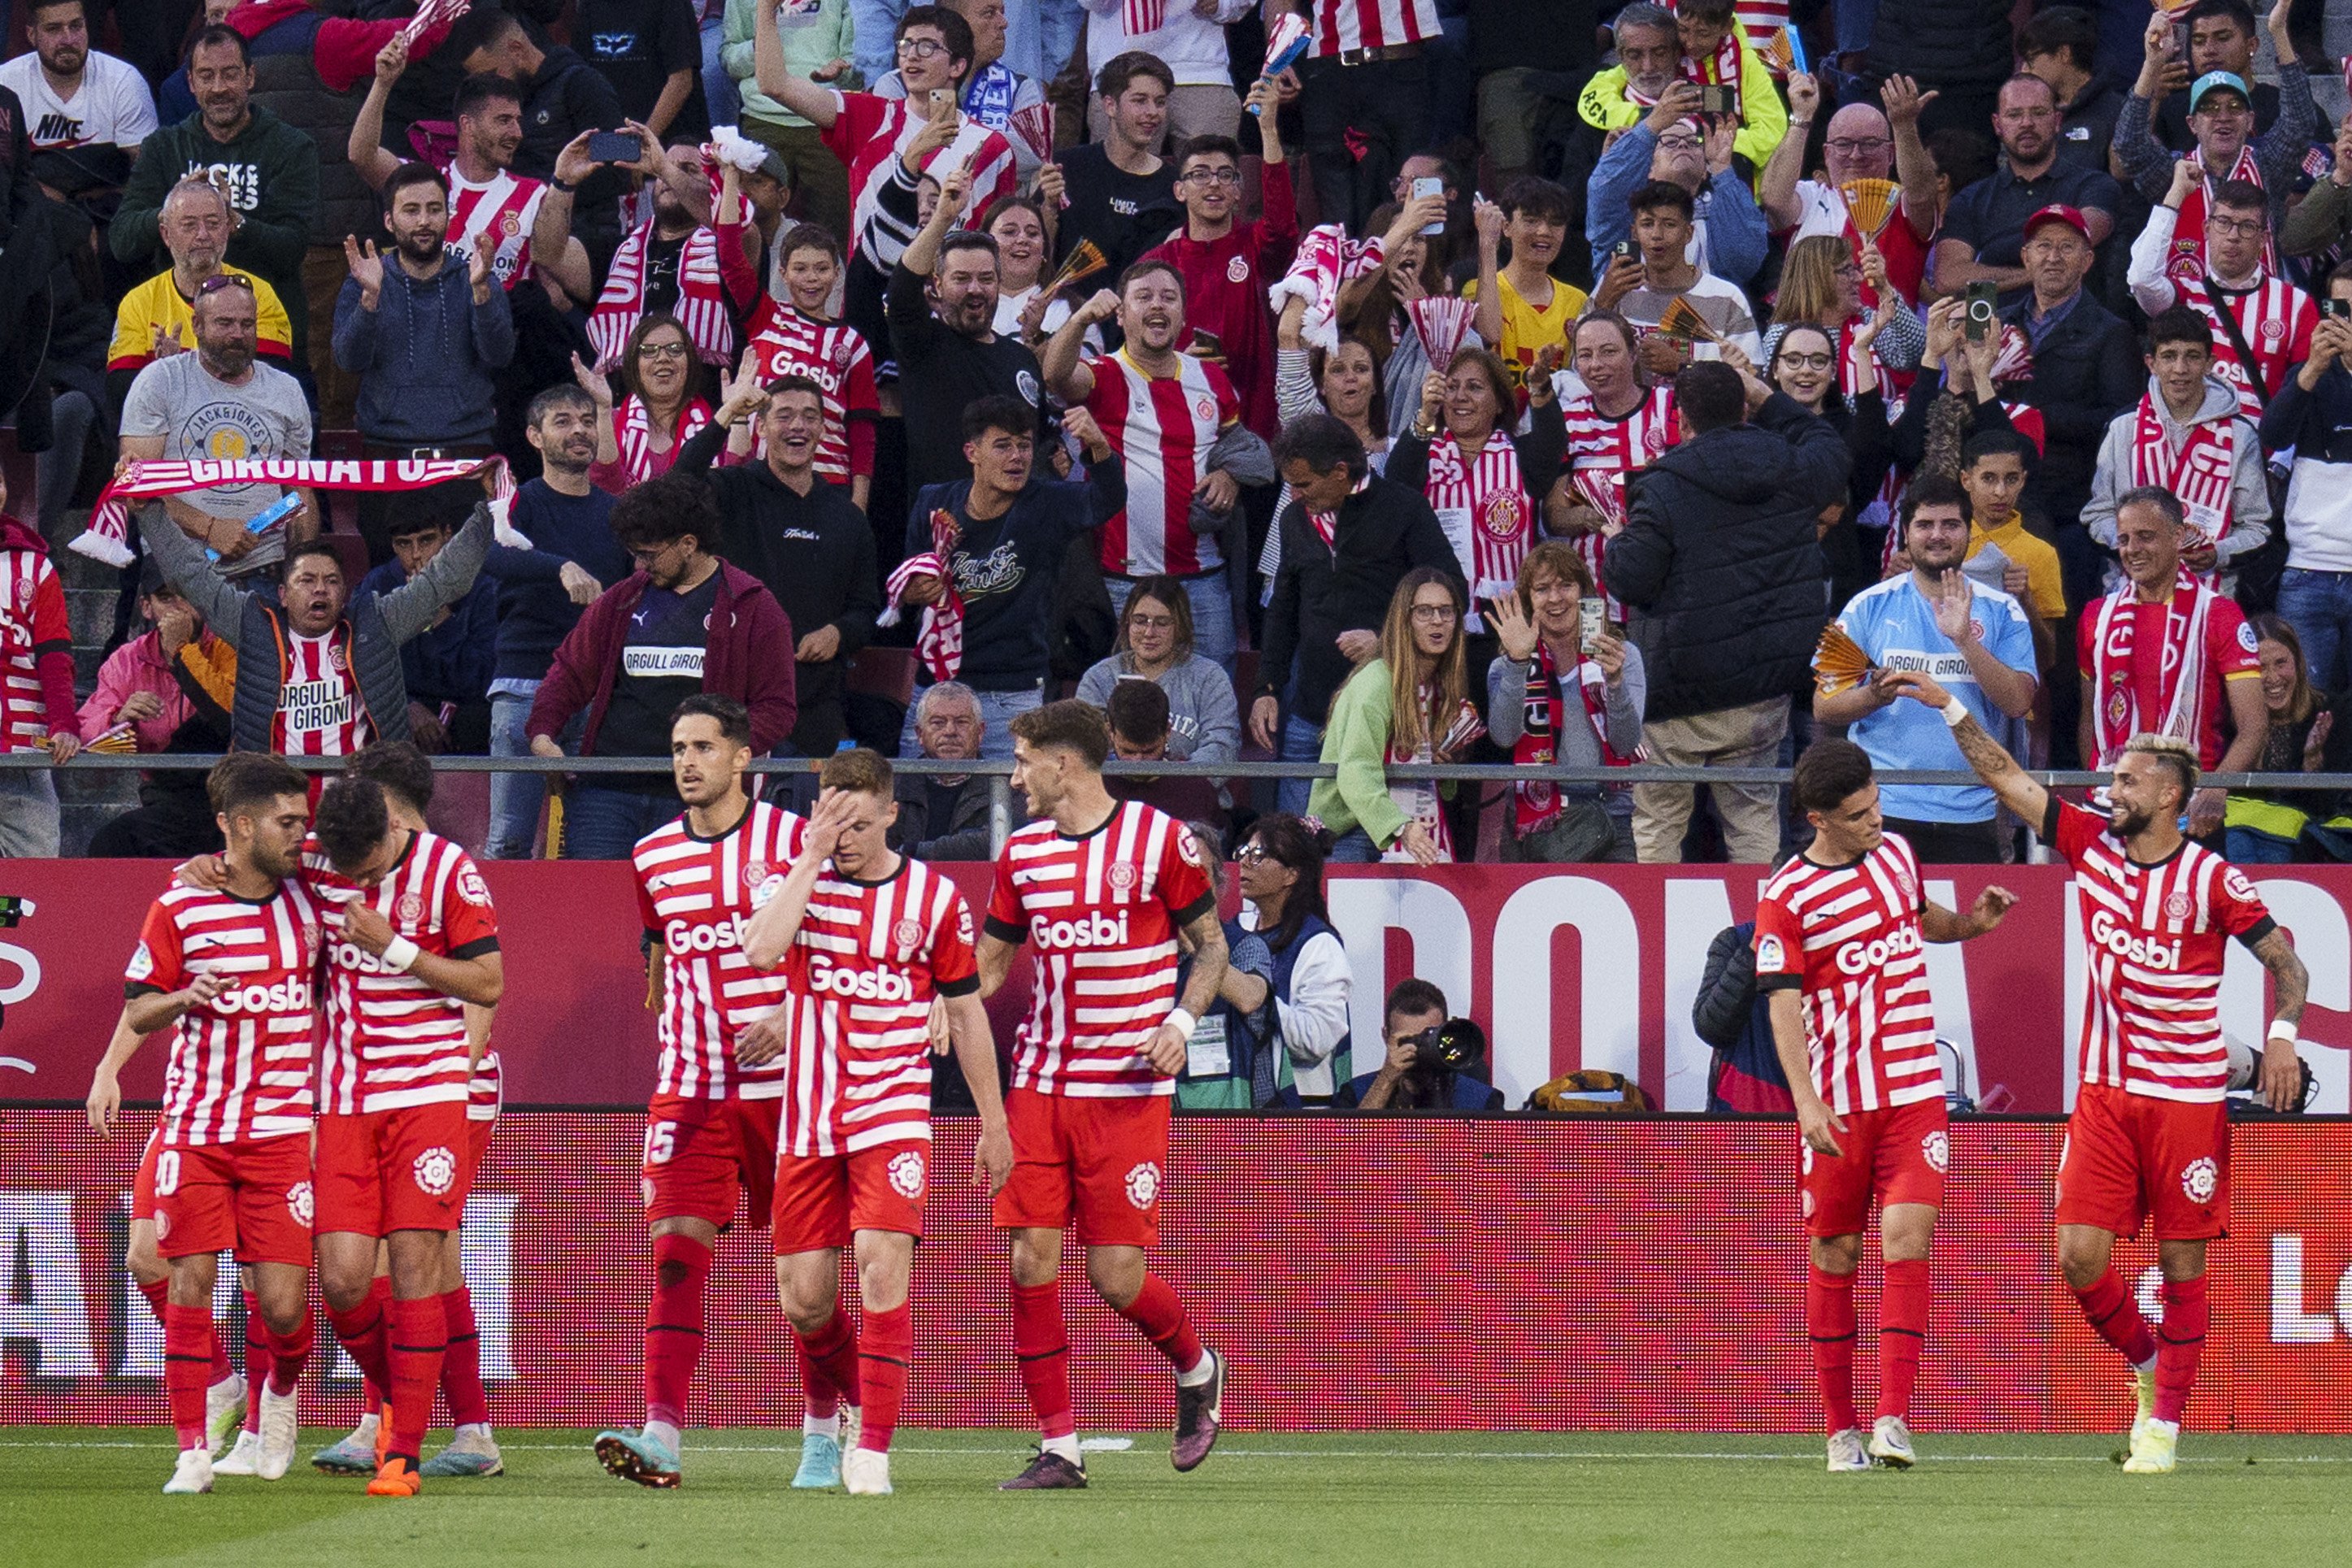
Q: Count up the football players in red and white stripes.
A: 9